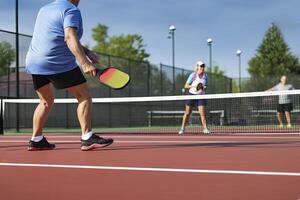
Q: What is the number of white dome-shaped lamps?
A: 3